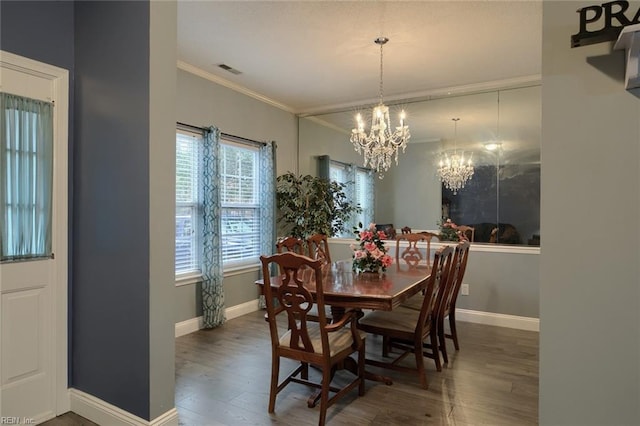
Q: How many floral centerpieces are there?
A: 1